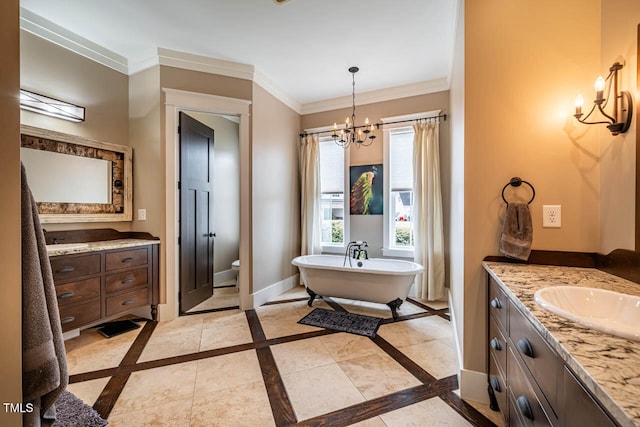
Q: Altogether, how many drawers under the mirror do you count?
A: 6